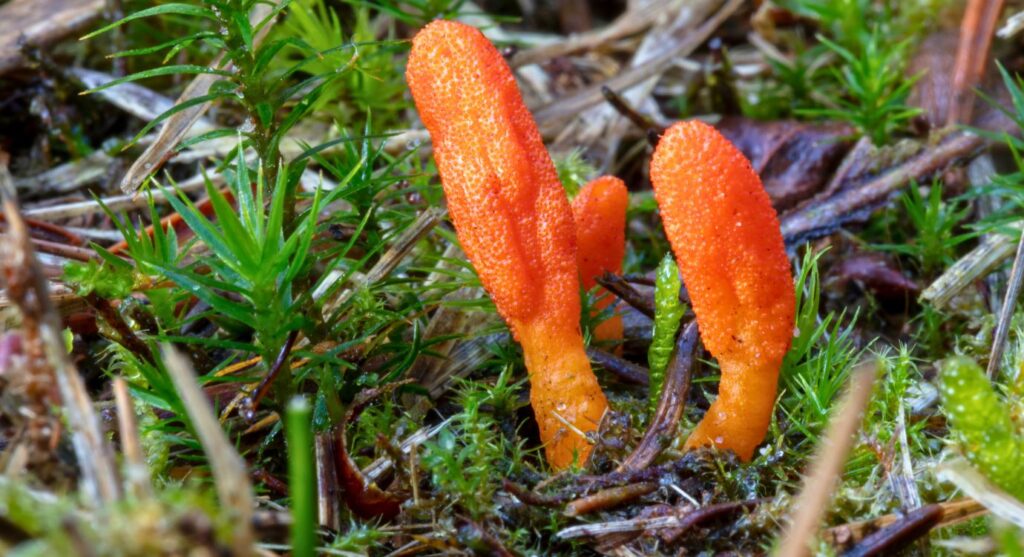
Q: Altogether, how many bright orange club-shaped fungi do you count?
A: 3